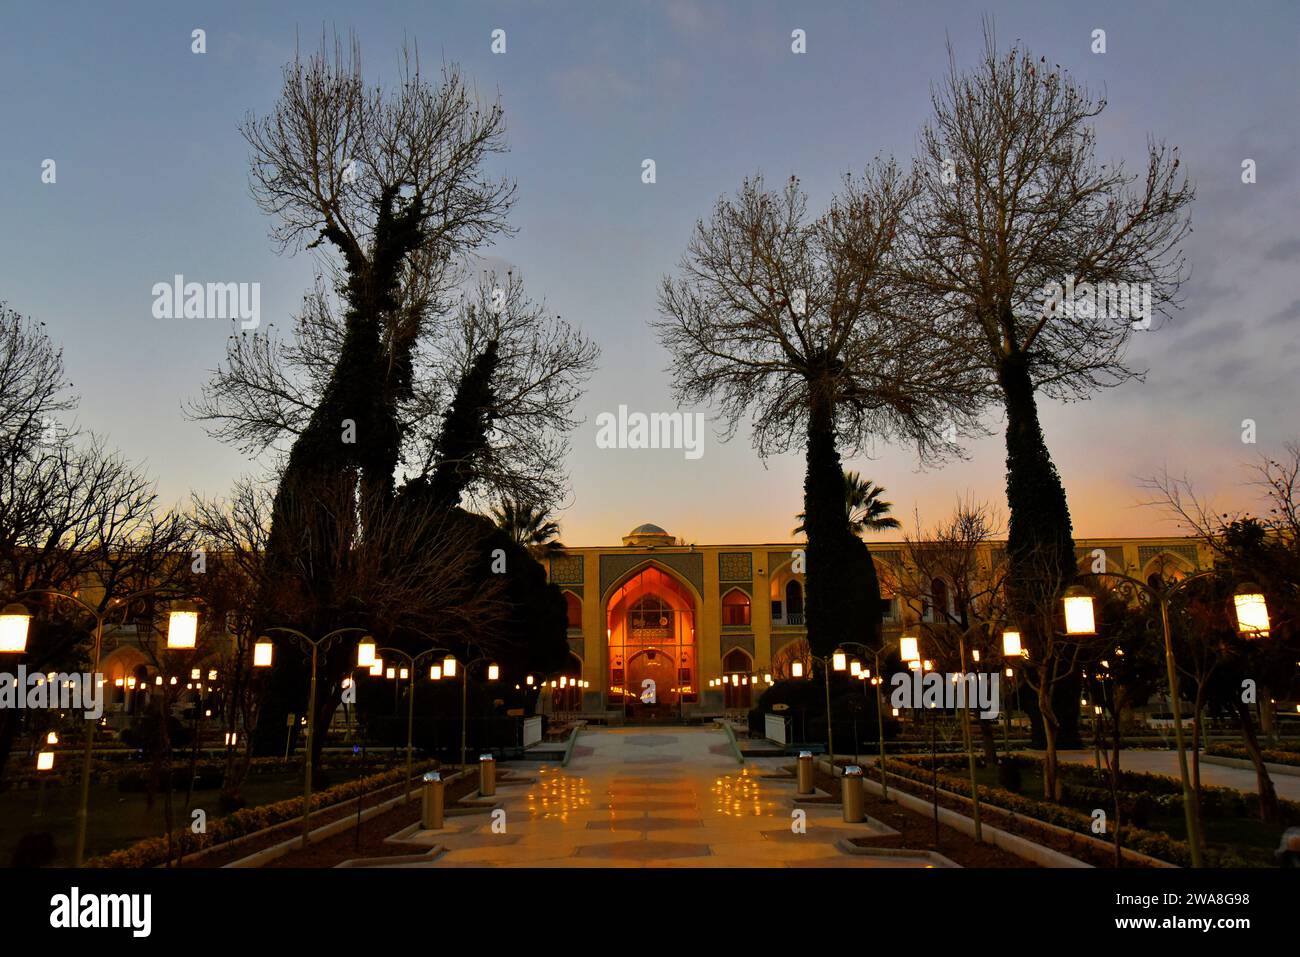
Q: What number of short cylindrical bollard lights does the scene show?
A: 4